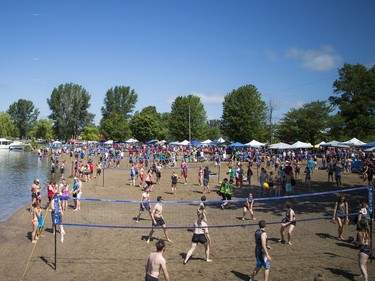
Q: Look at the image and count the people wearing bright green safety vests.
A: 2